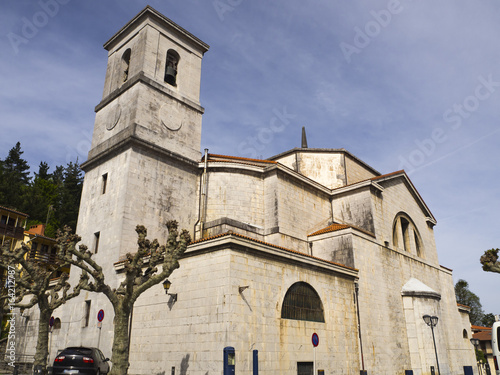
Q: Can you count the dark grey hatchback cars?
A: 1